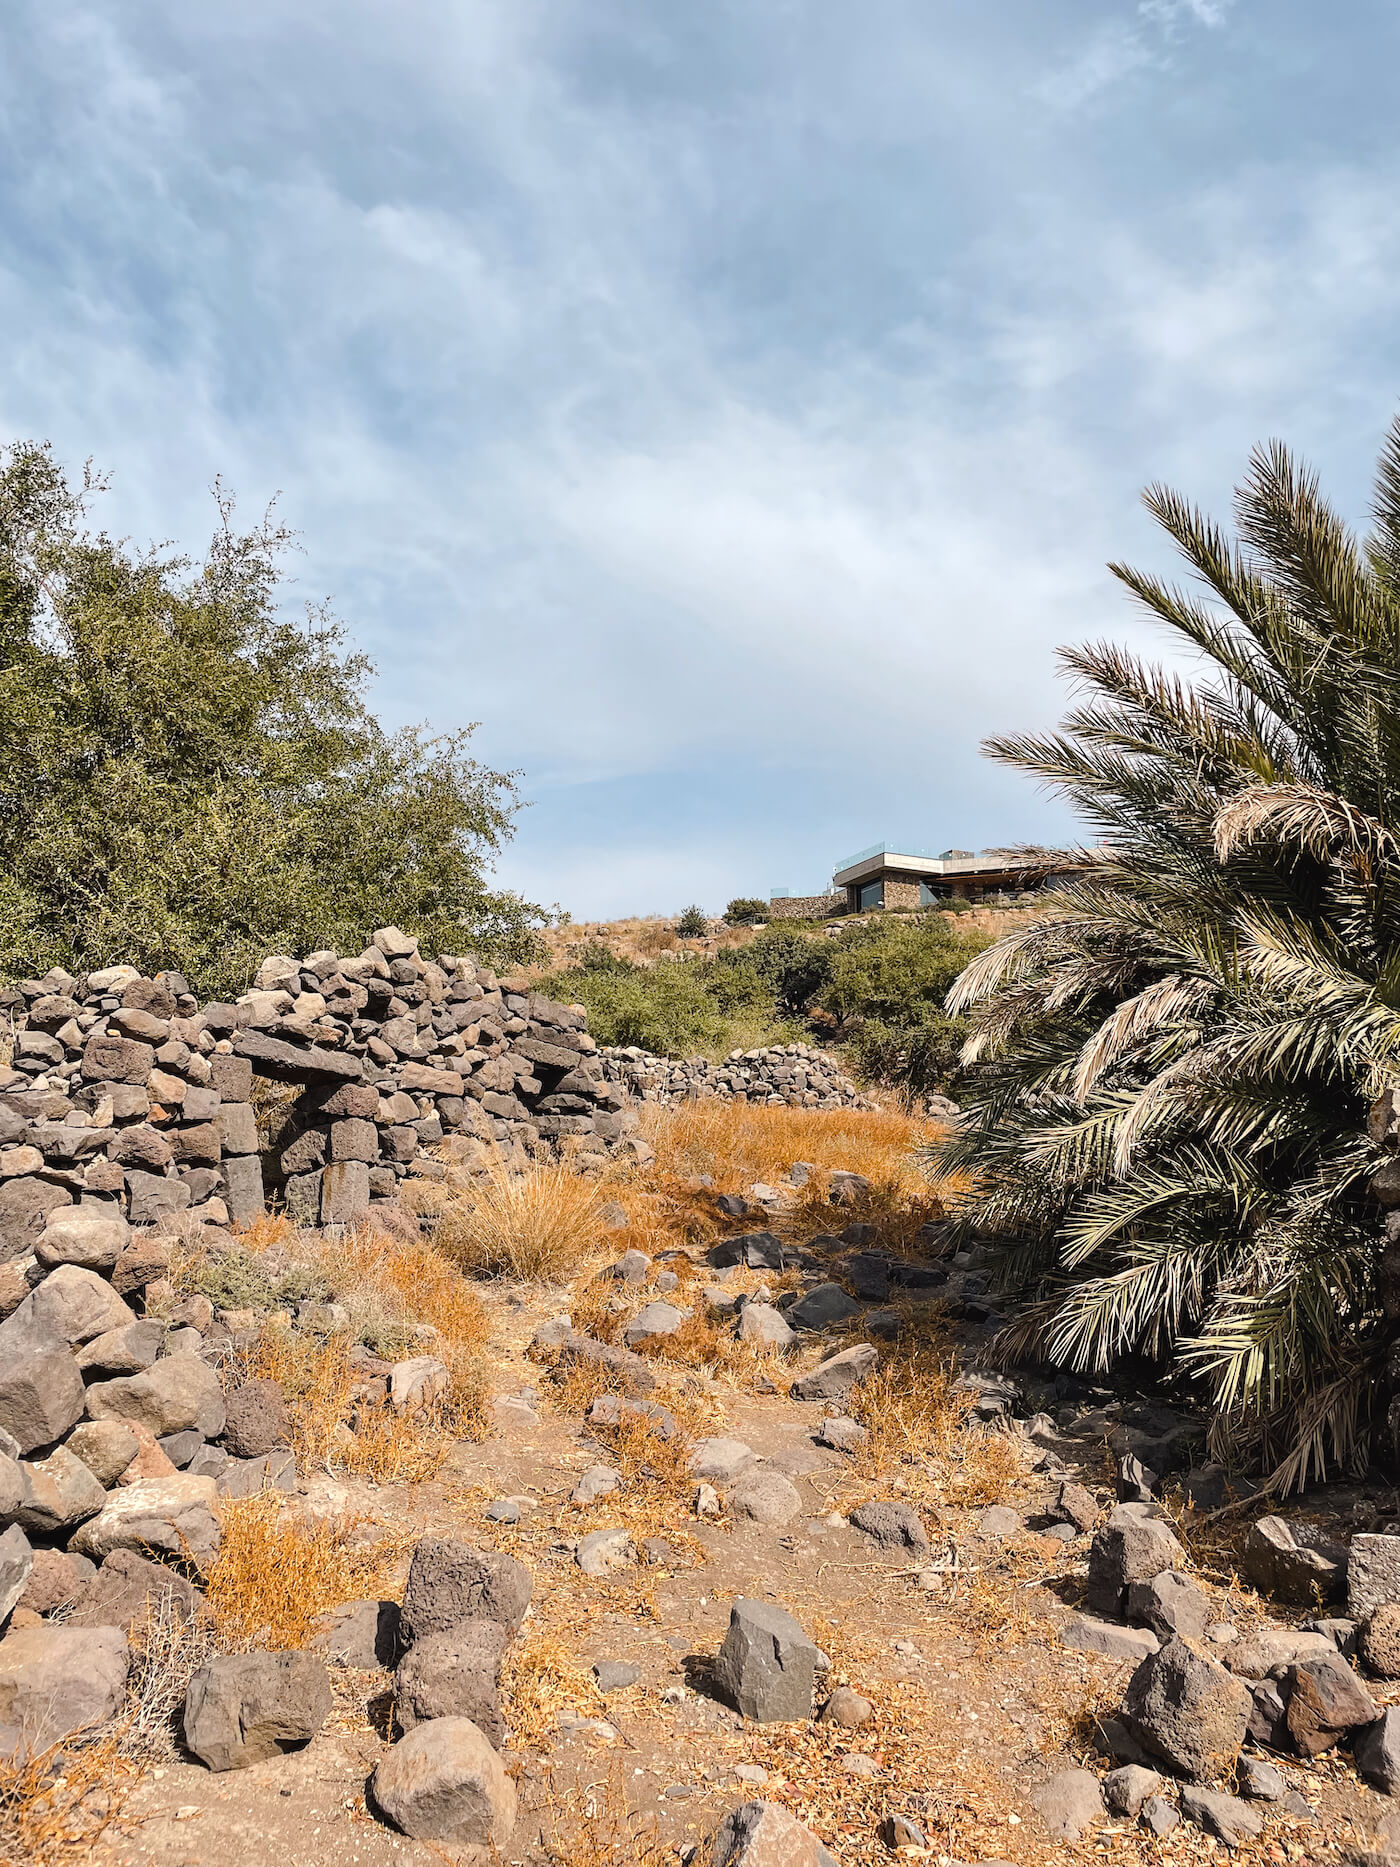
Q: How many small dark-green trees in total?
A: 2